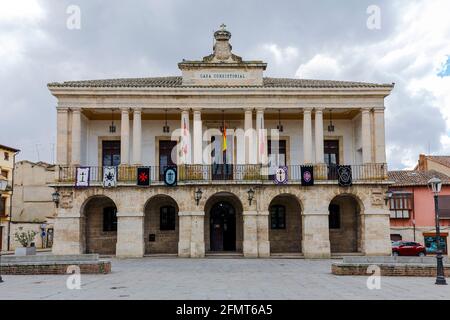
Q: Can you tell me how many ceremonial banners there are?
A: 7